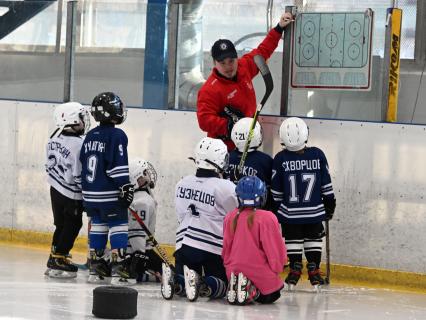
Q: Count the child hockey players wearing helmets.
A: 7